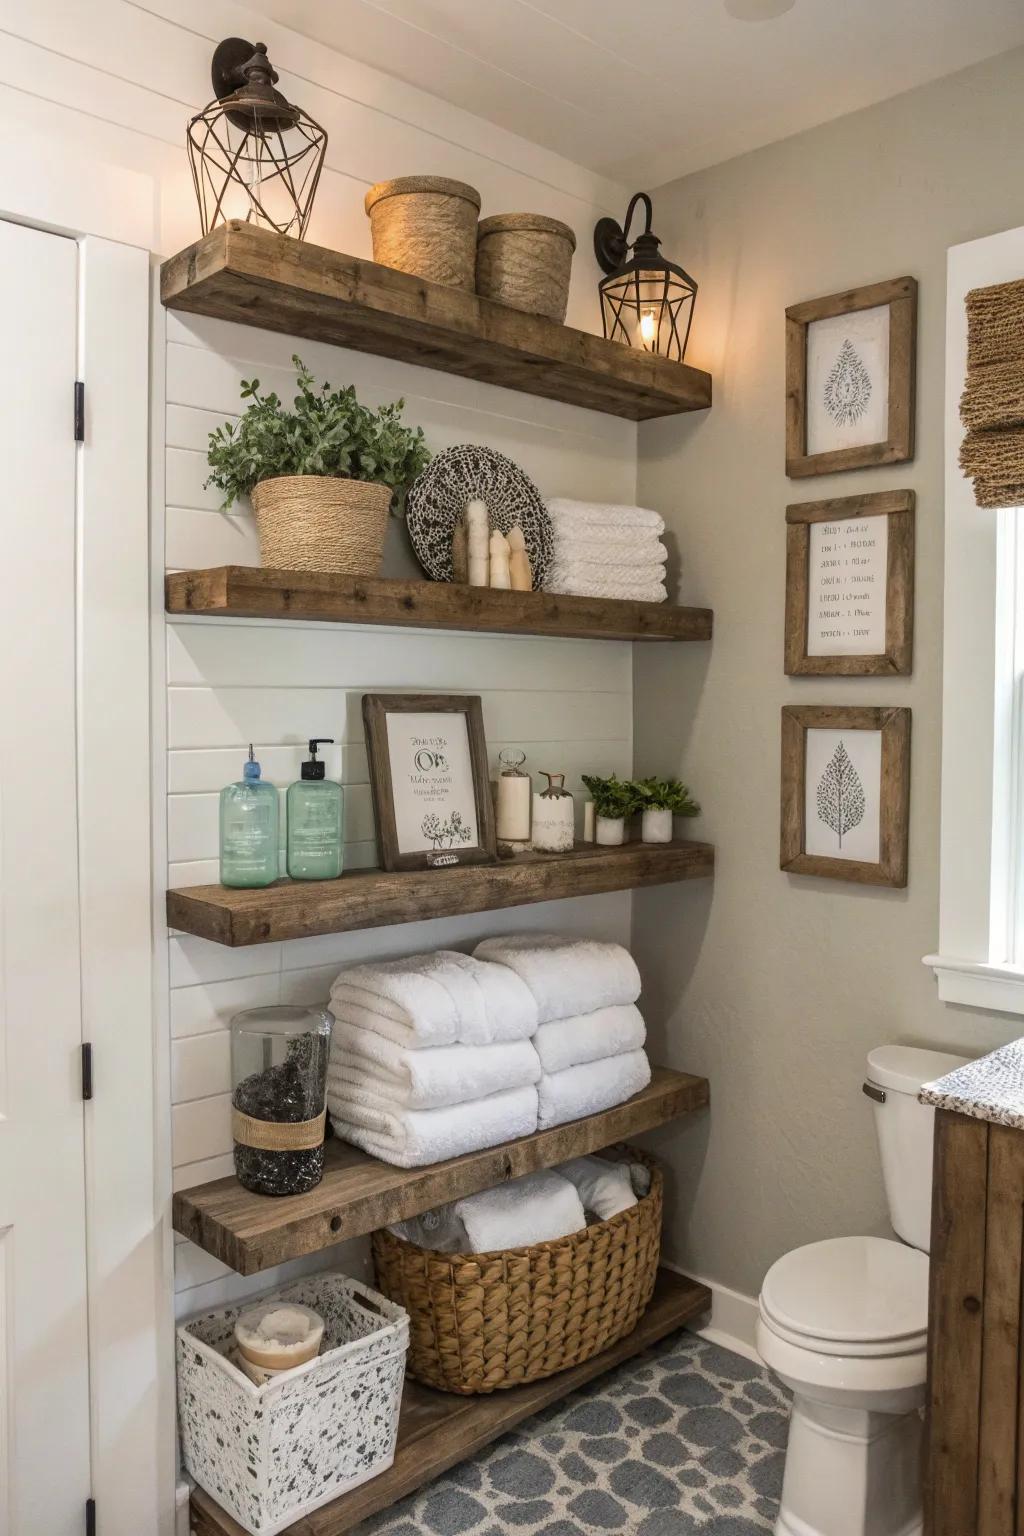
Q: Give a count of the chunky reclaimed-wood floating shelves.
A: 5